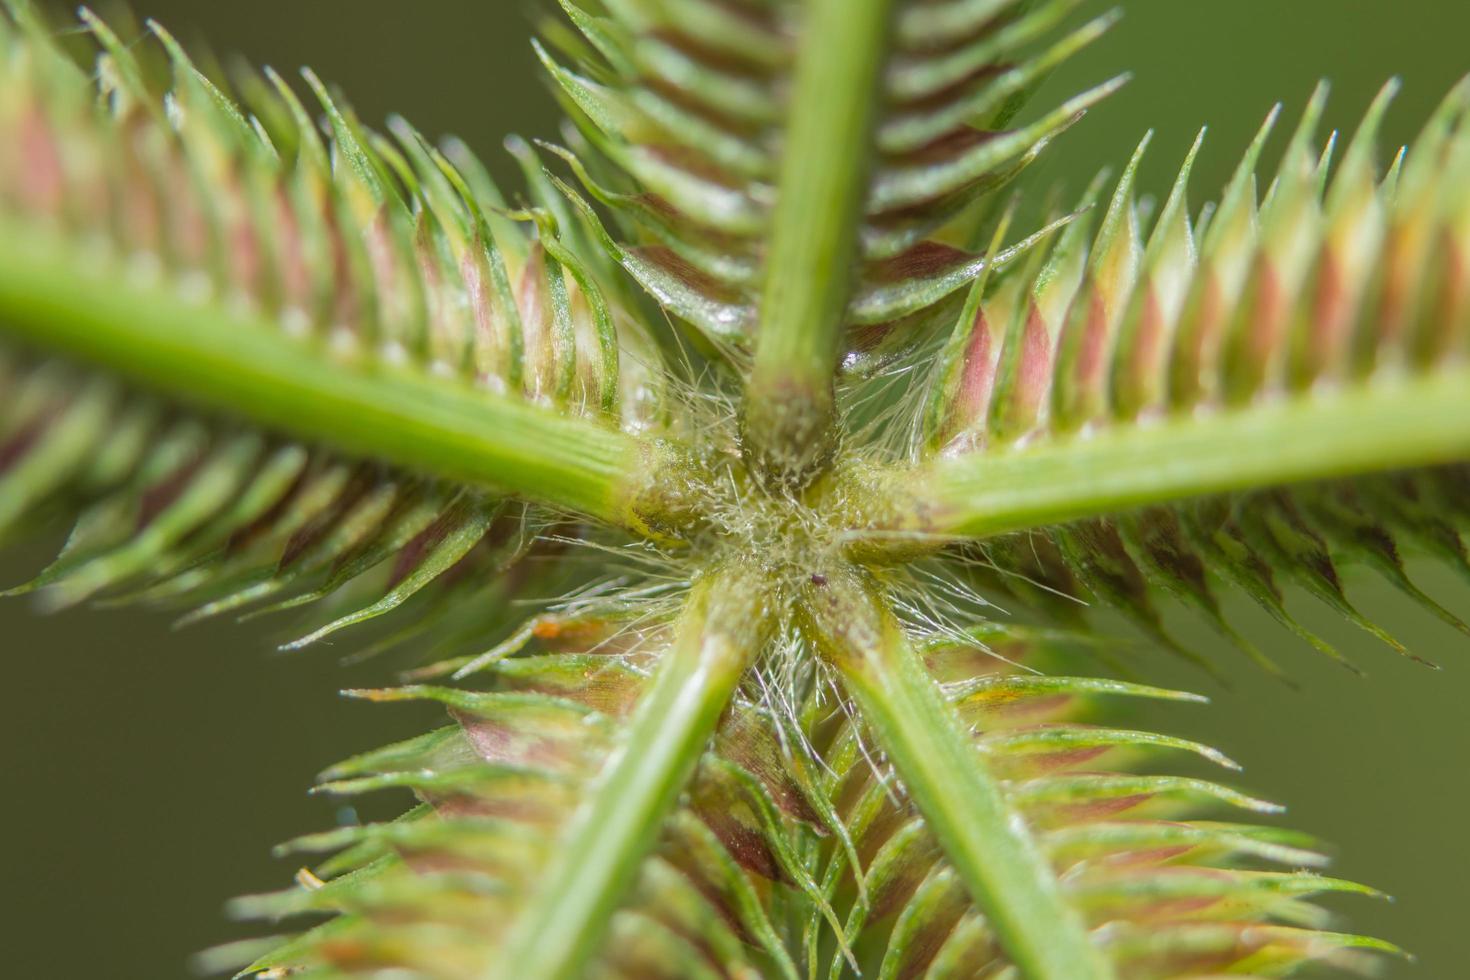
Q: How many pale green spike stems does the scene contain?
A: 5